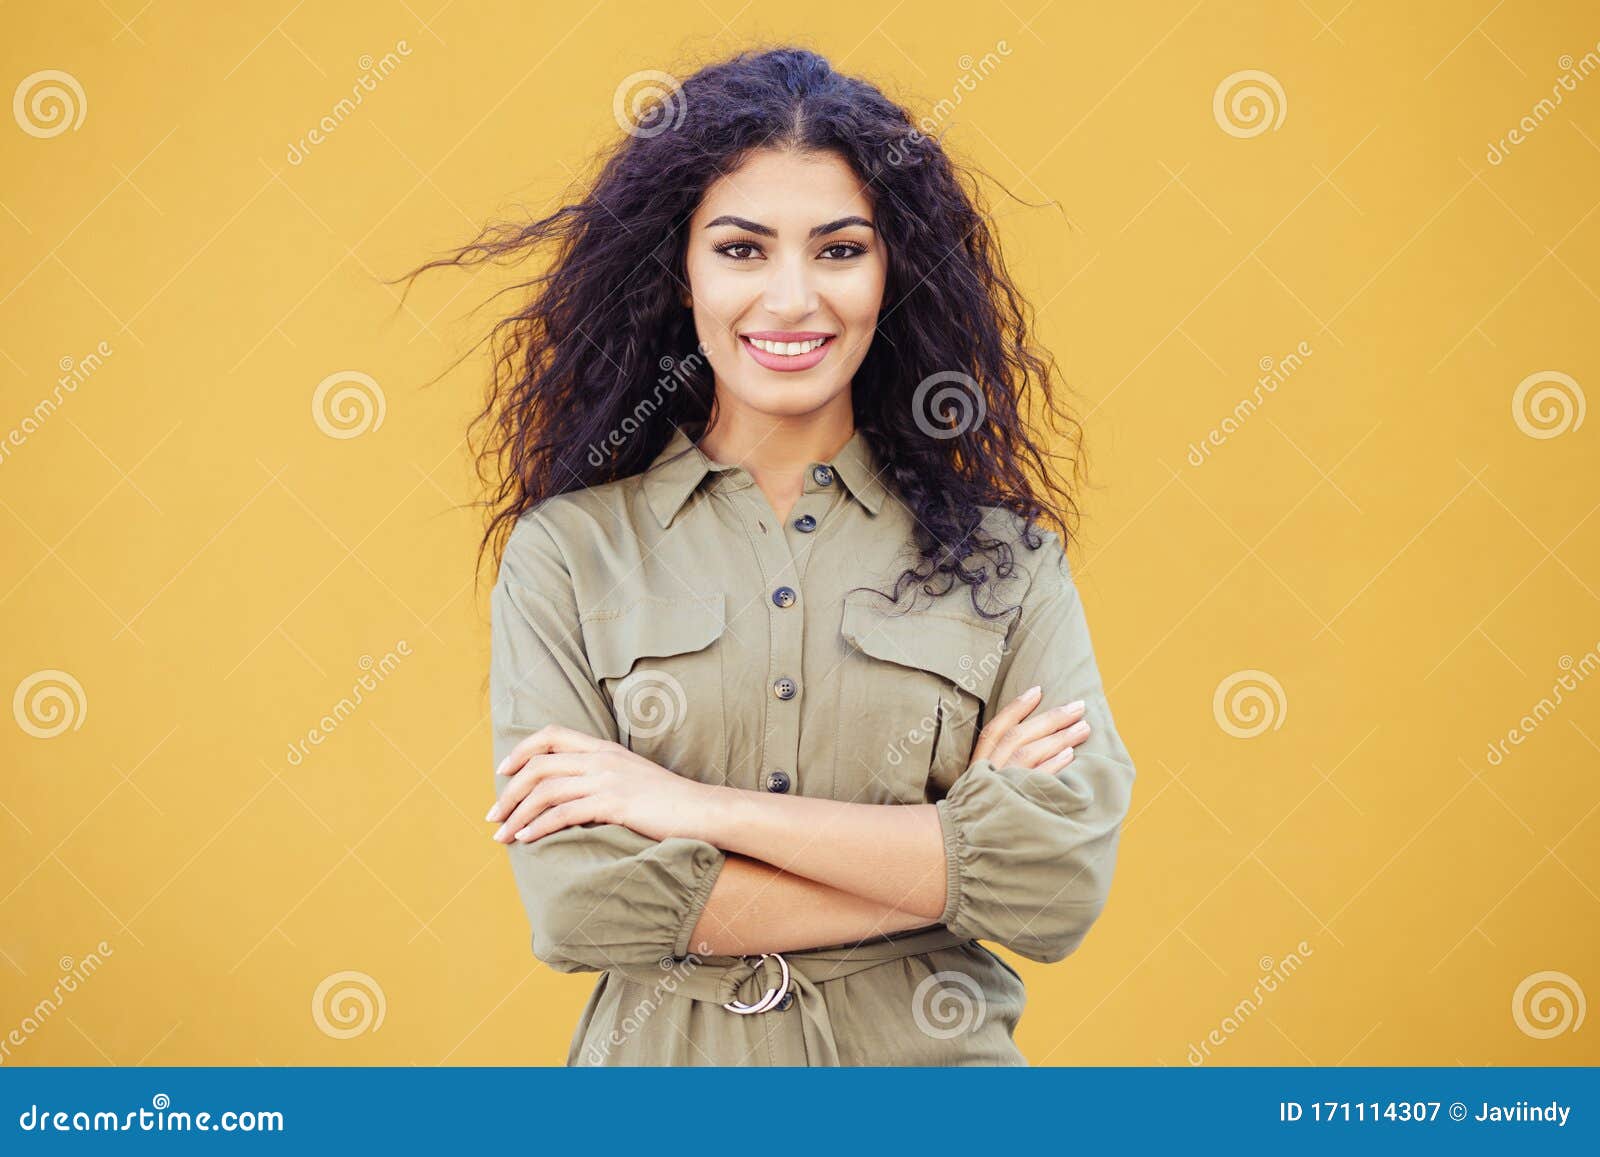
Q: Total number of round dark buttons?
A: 6